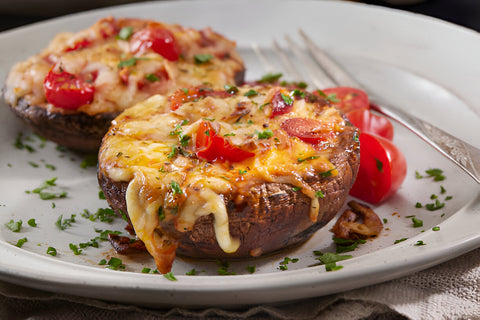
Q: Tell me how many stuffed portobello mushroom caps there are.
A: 2